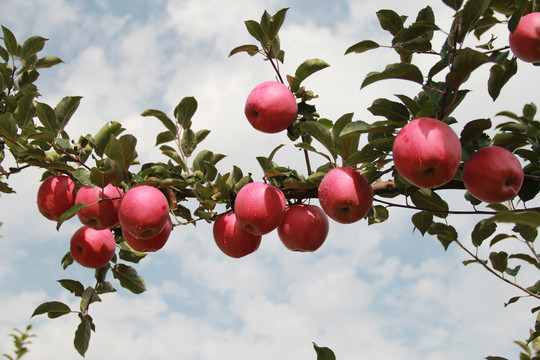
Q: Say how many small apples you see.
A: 13